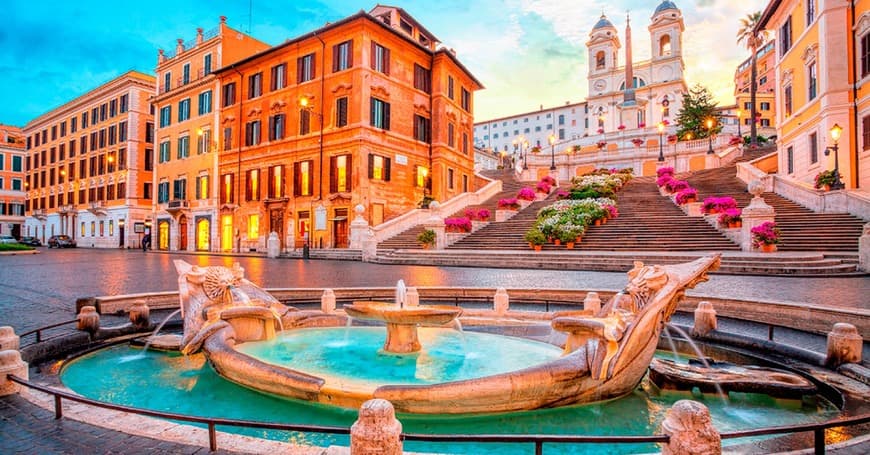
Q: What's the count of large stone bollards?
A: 12